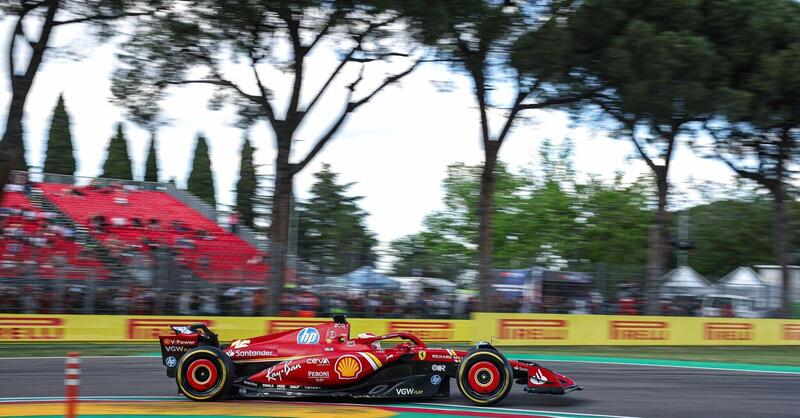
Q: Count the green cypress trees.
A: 5